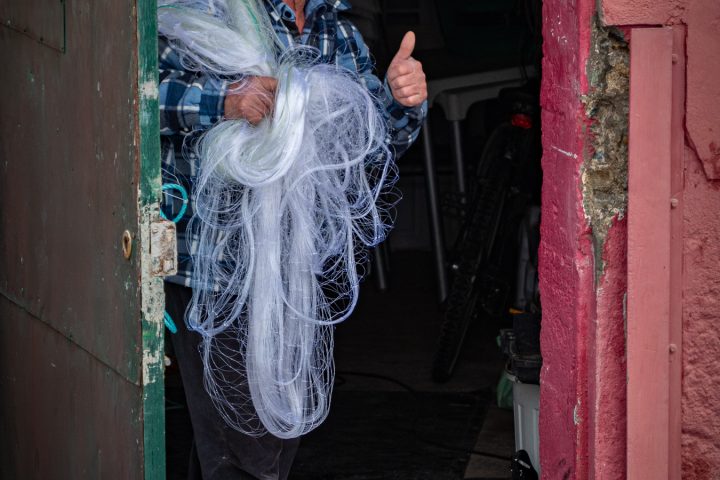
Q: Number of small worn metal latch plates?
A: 1